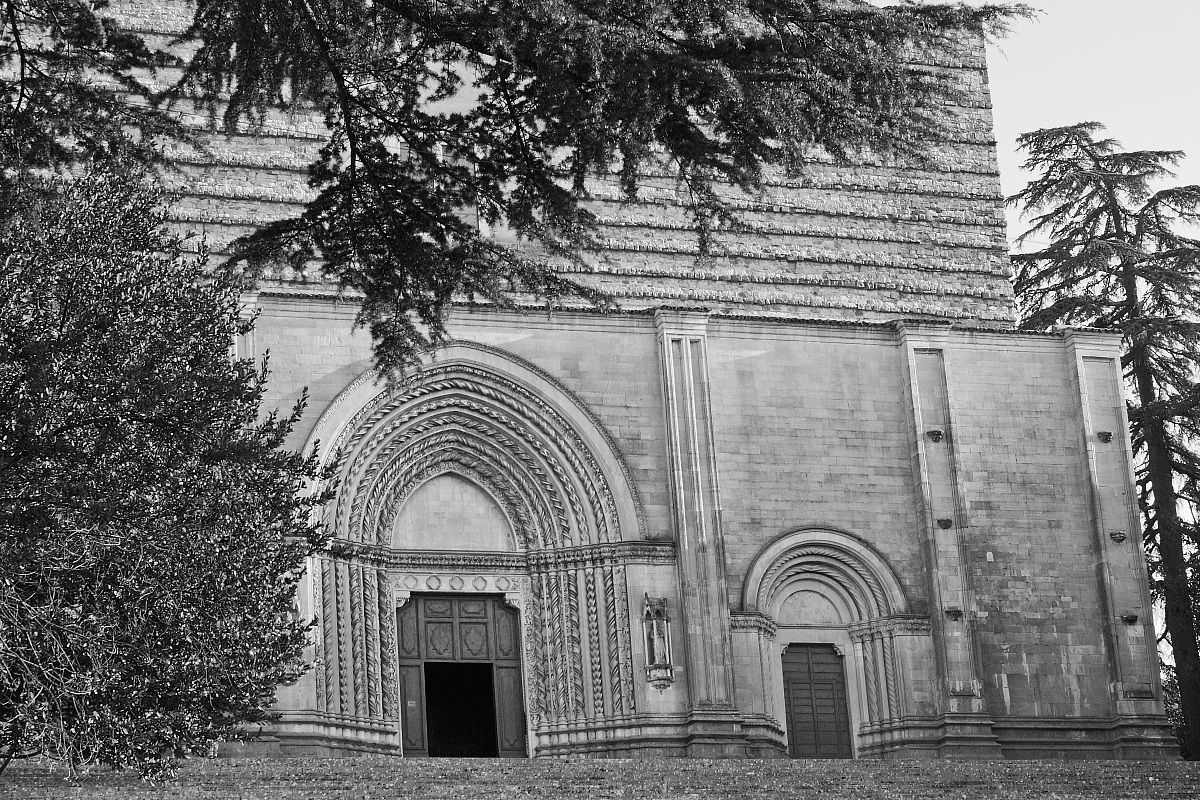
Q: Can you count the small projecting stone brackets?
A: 6